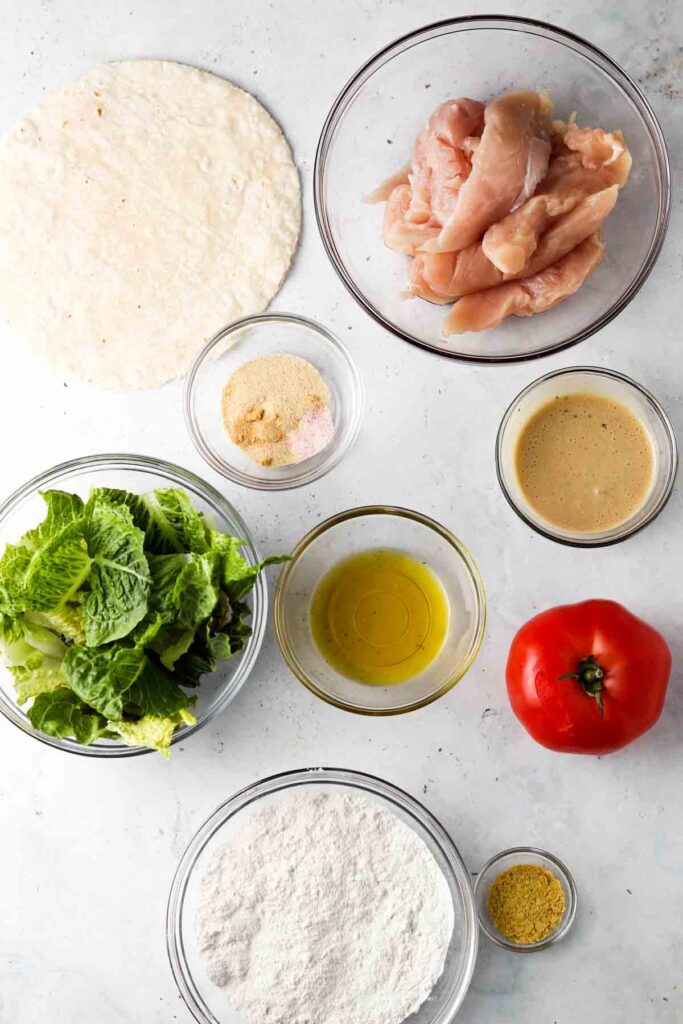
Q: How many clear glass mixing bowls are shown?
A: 7